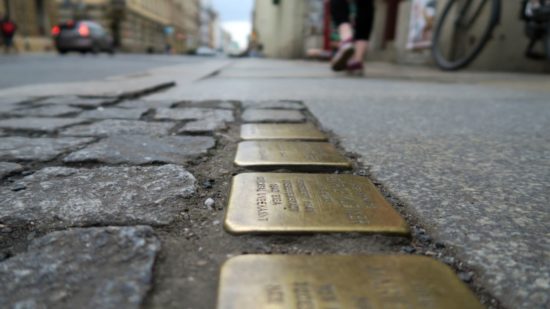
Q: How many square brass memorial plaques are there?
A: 4